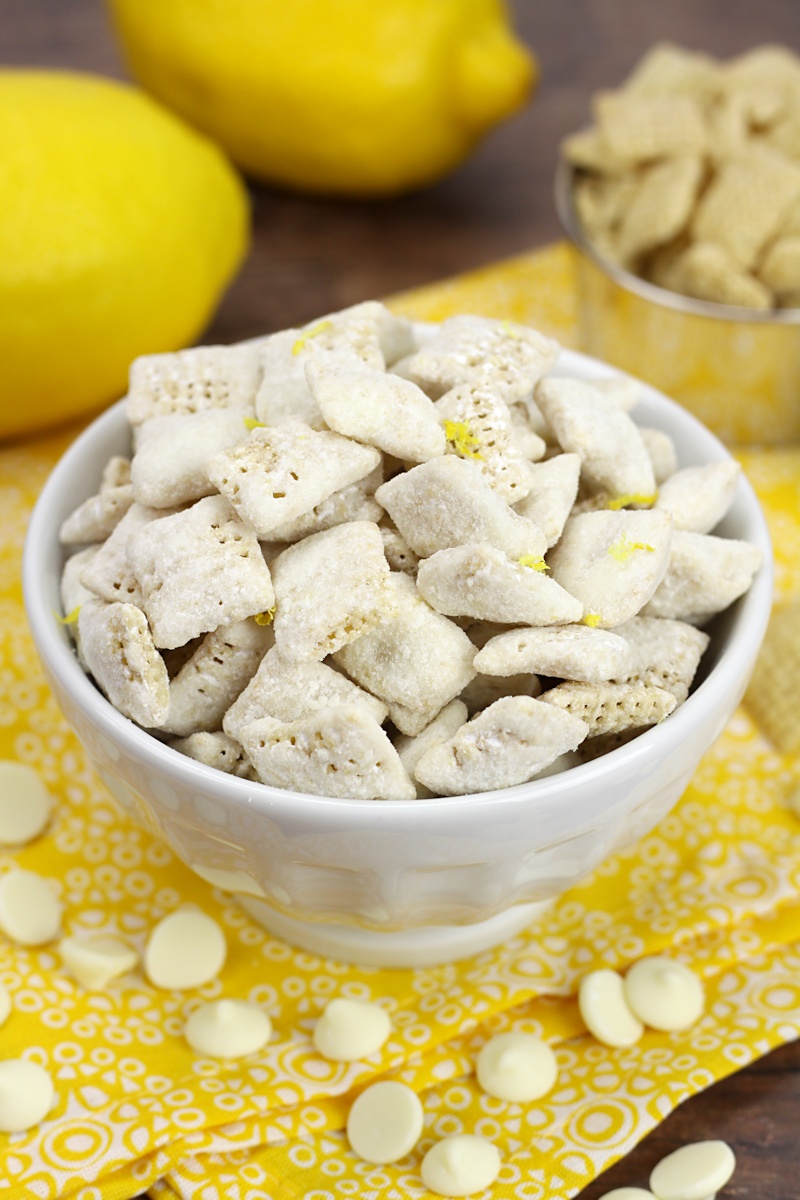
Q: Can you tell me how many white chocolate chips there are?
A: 15